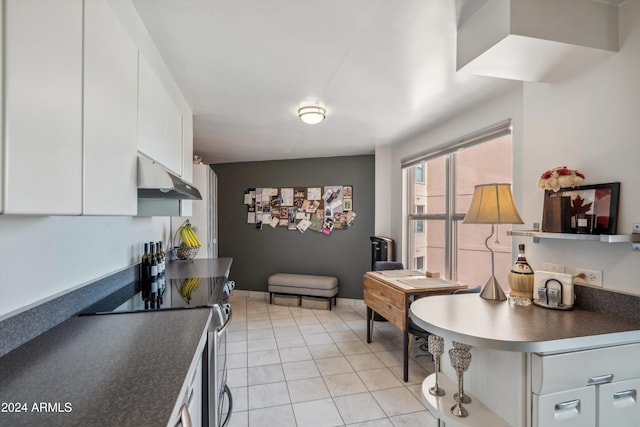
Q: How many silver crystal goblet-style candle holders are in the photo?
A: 3